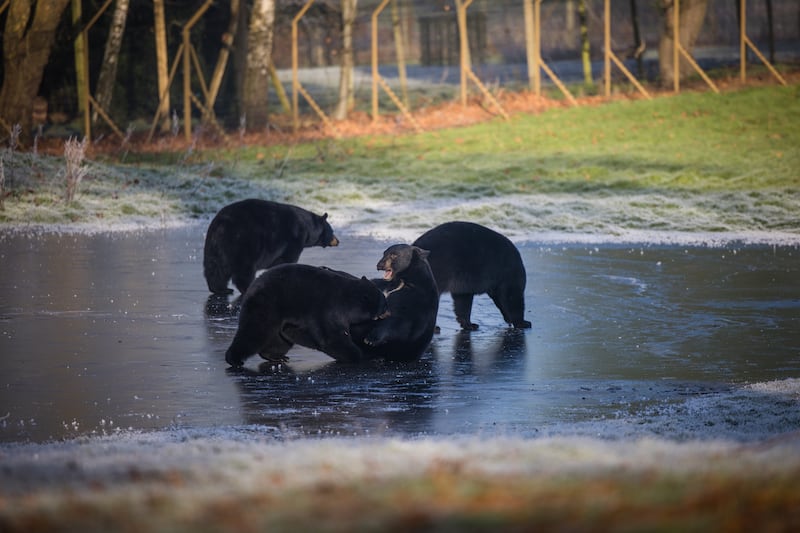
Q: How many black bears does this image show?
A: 4